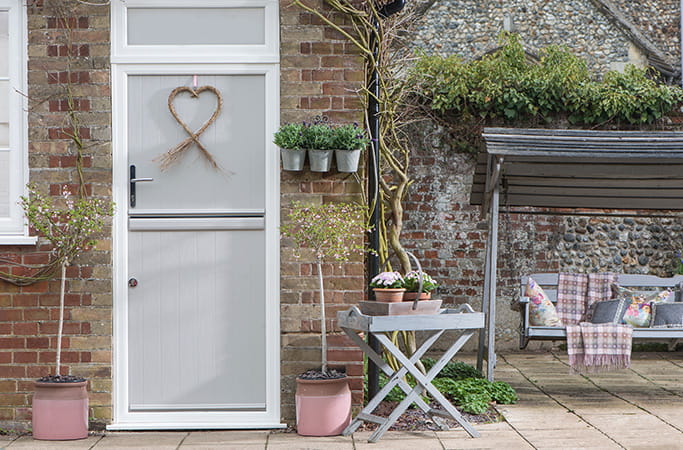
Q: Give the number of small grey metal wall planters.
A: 3